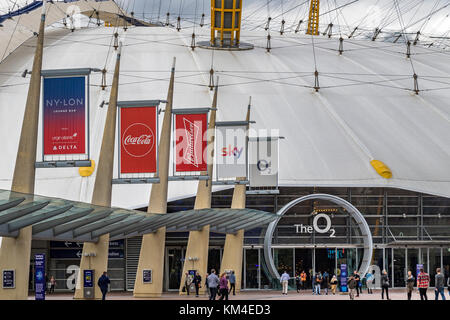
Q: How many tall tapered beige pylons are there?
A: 5